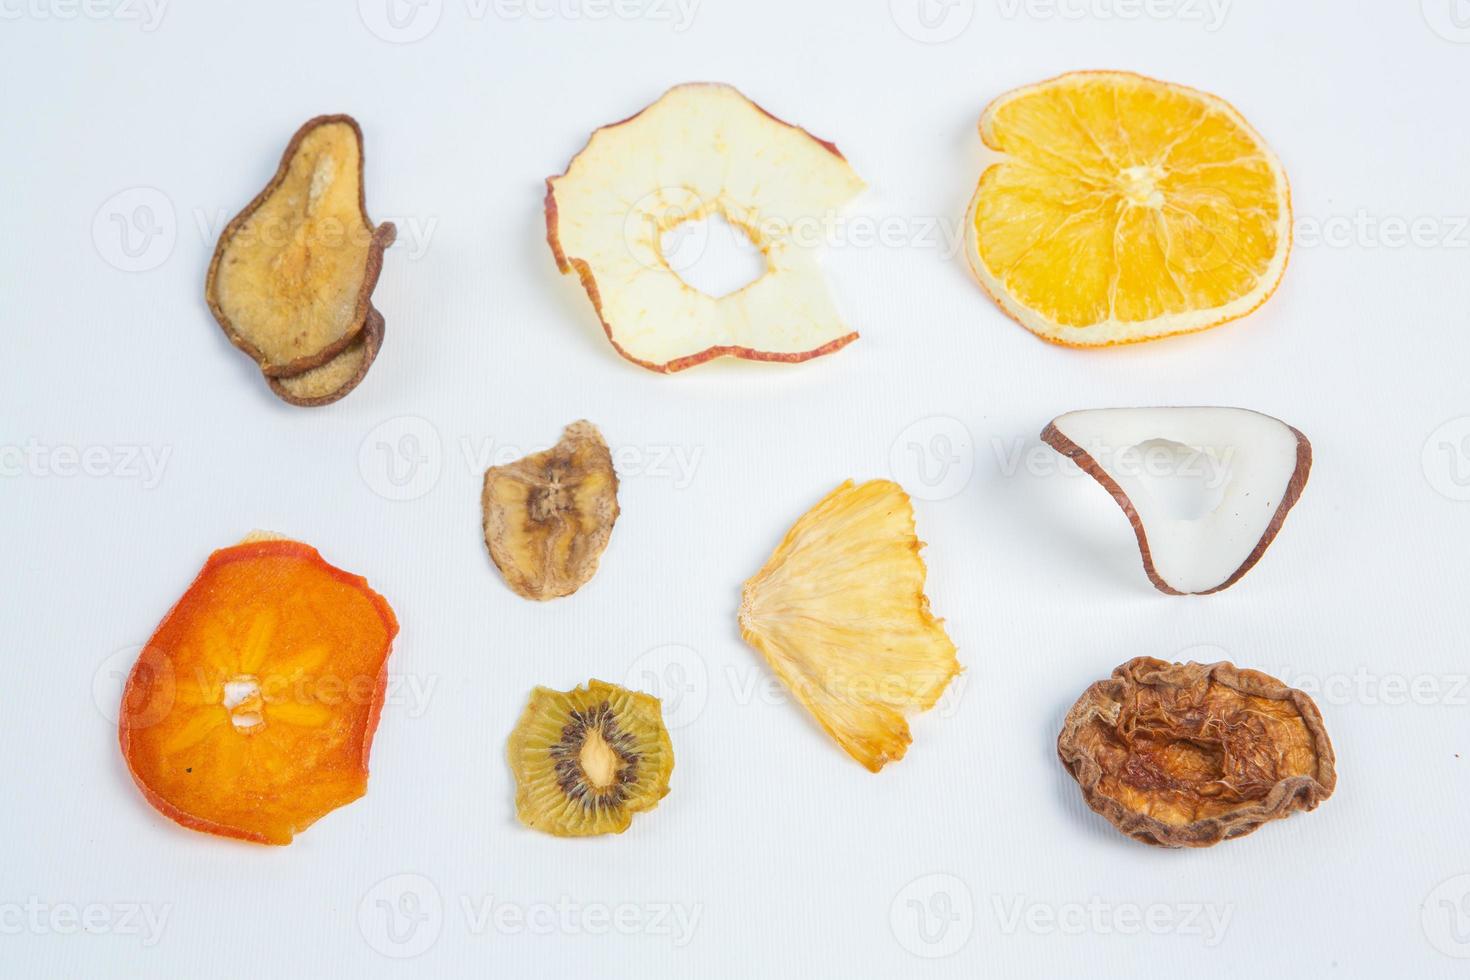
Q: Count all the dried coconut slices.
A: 1